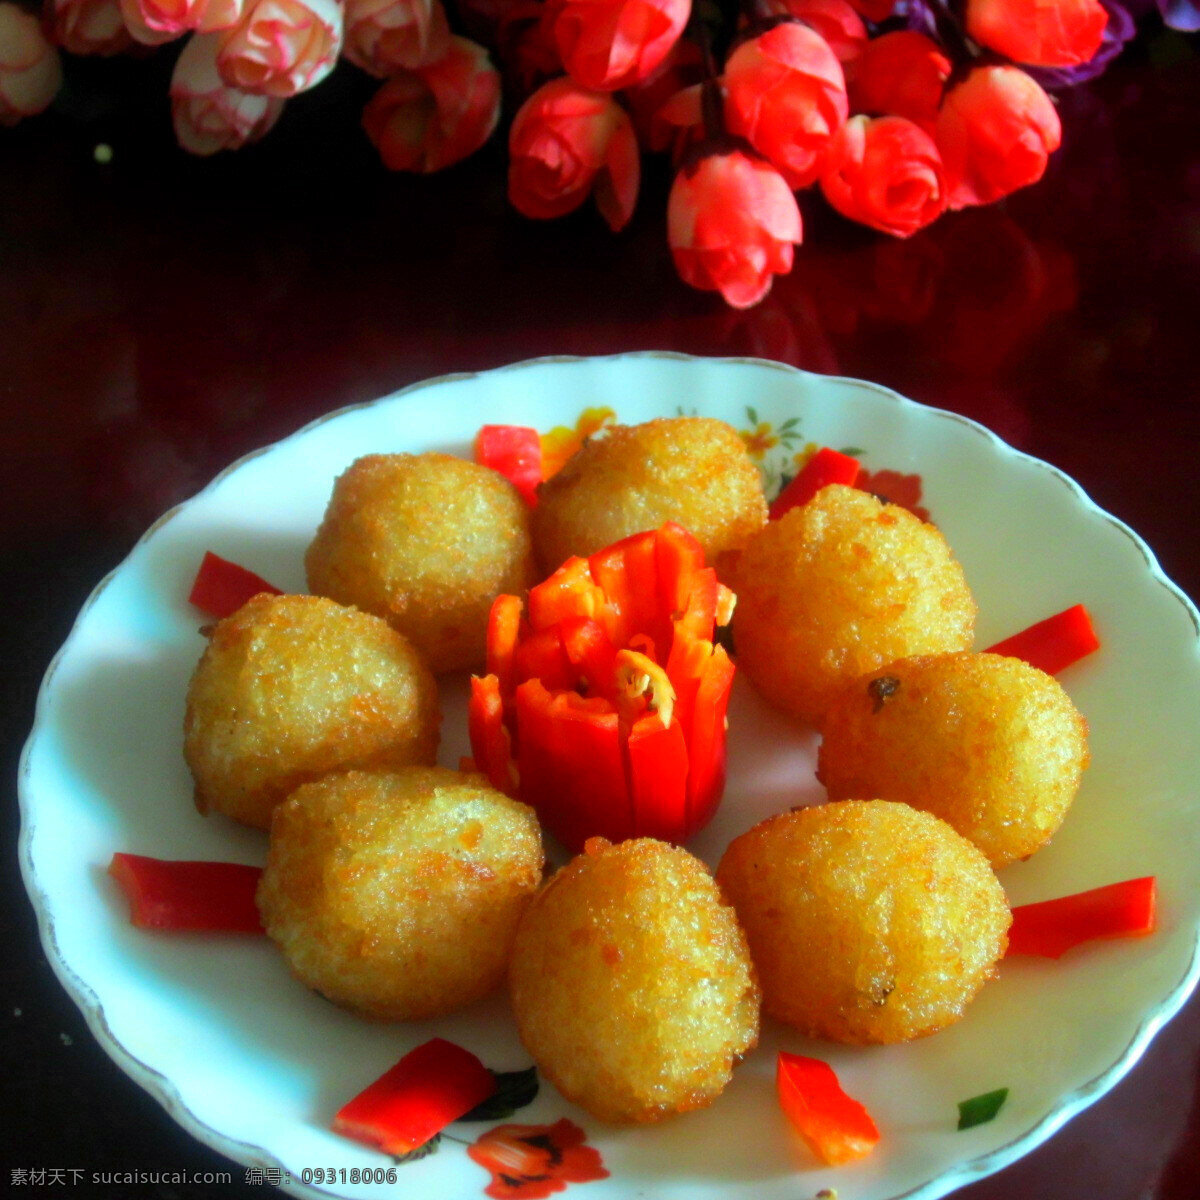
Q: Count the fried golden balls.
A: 8